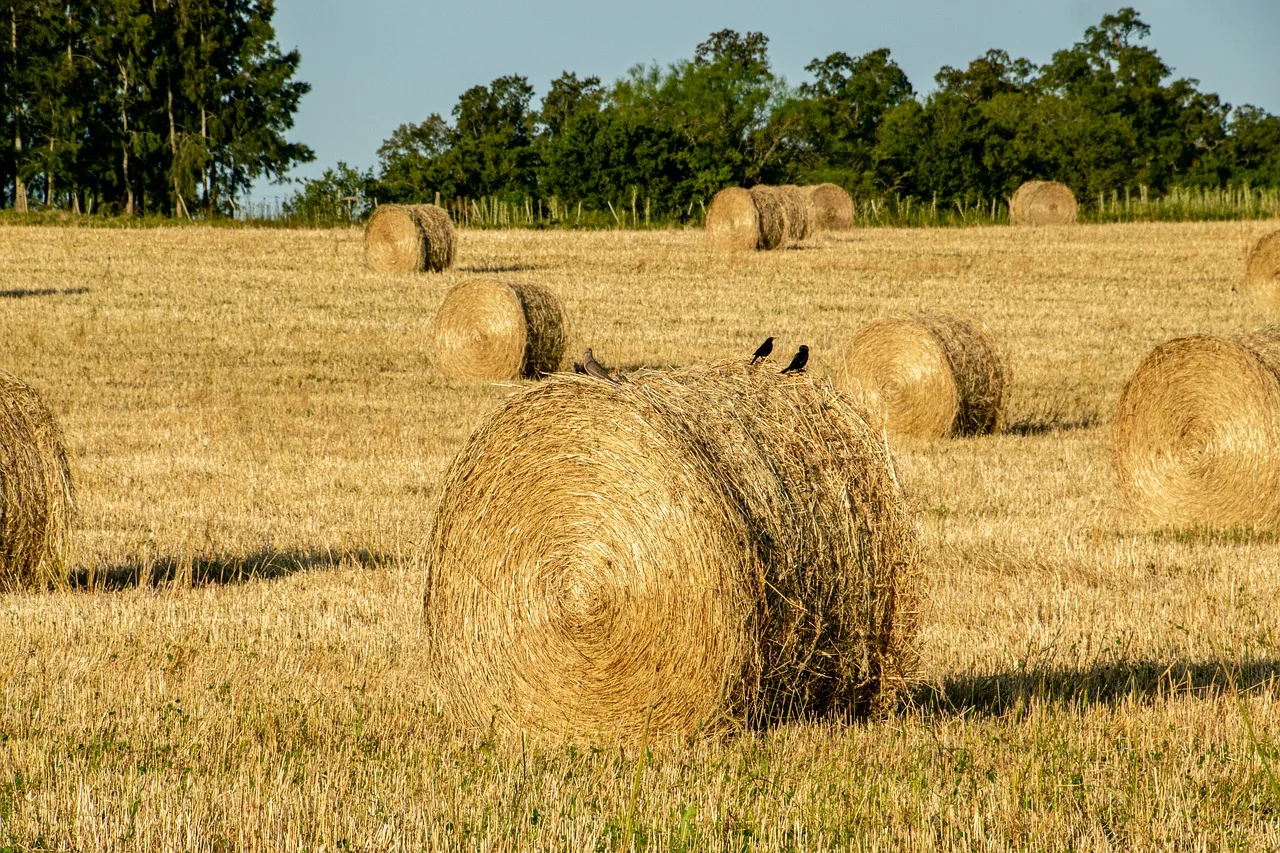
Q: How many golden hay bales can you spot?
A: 11